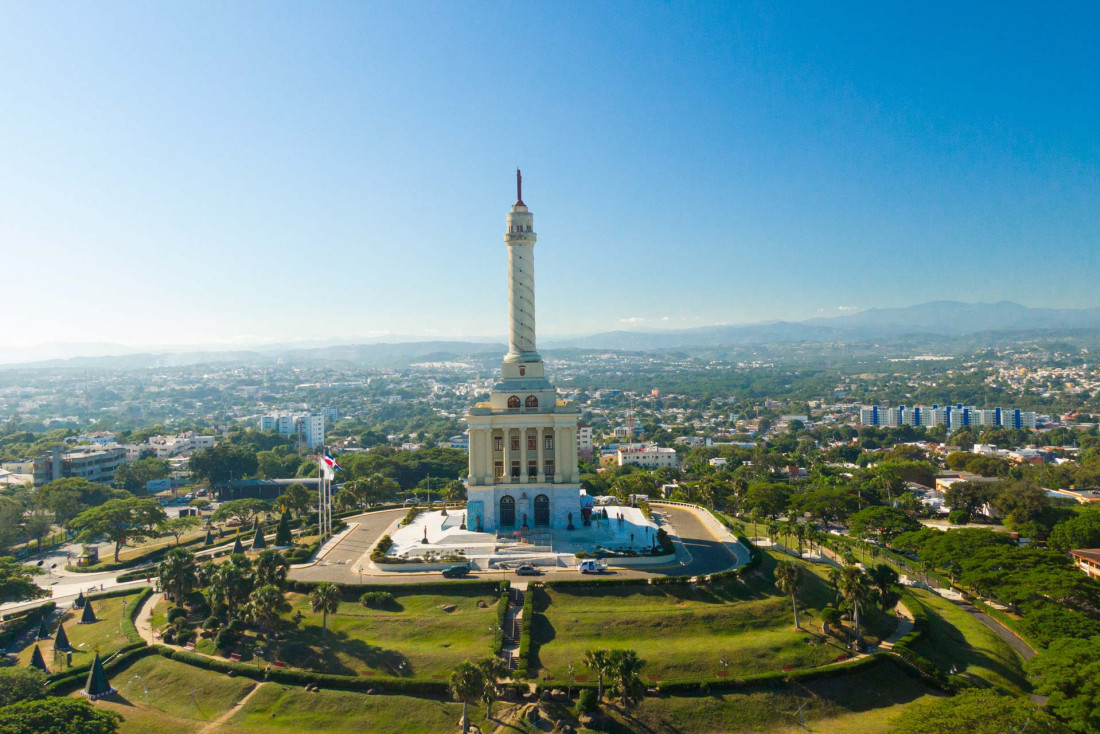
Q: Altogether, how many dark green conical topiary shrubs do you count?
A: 12